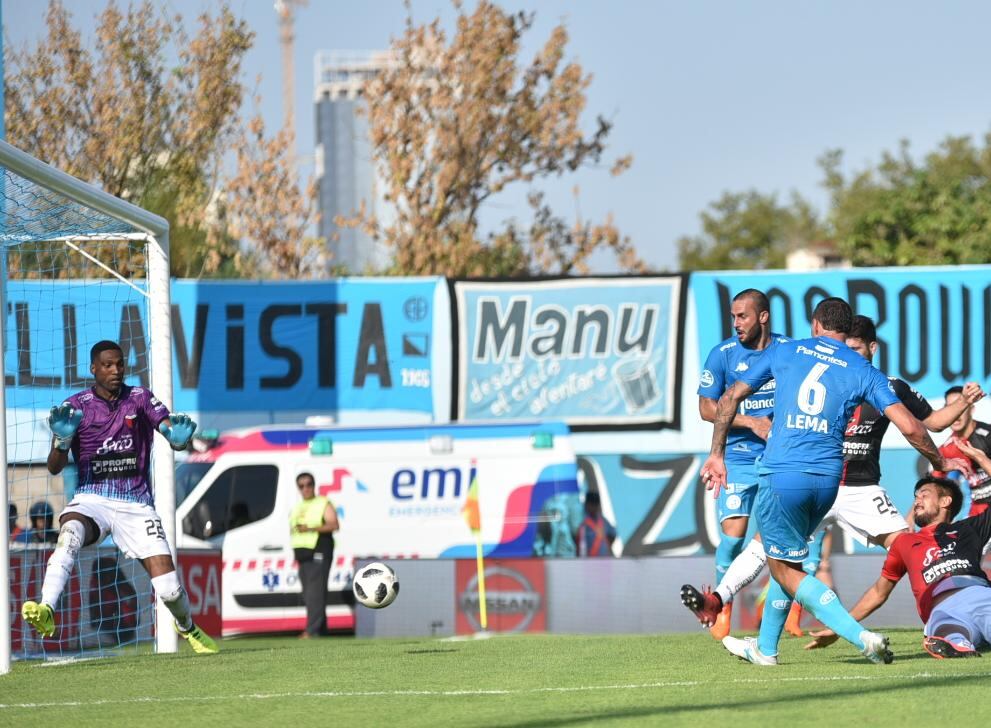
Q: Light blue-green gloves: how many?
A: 2